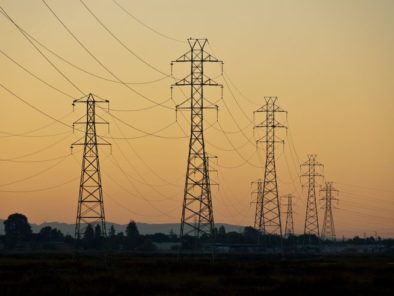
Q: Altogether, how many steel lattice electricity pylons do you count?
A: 8